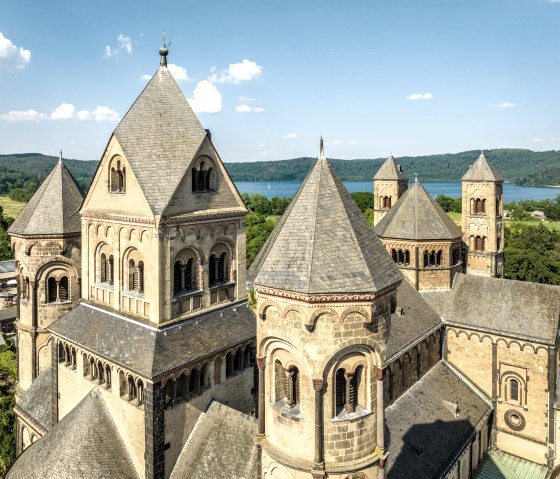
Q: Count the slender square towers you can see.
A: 2